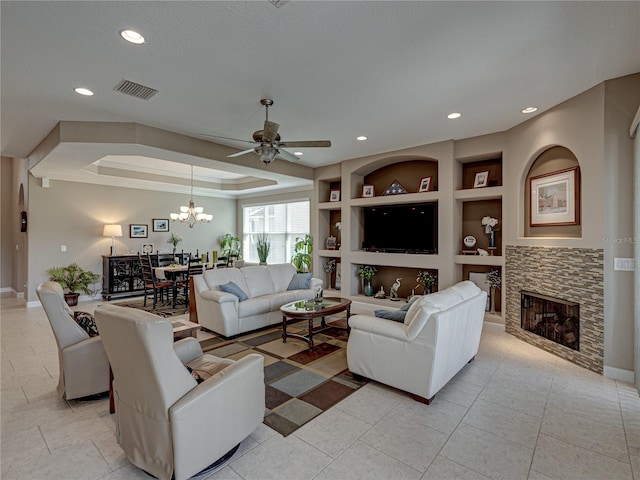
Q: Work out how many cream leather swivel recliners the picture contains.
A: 2